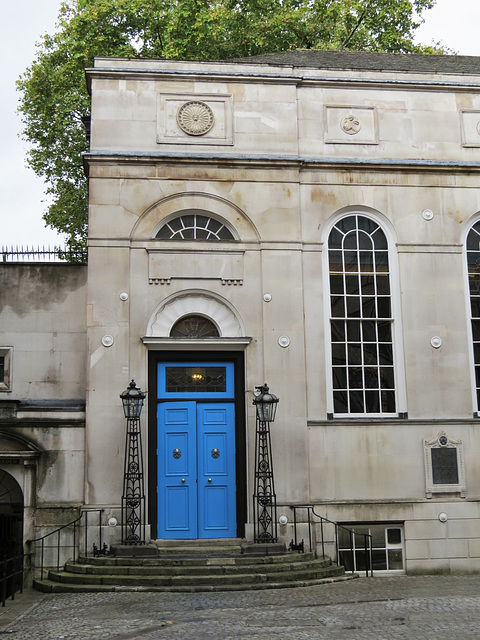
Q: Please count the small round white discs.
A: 9